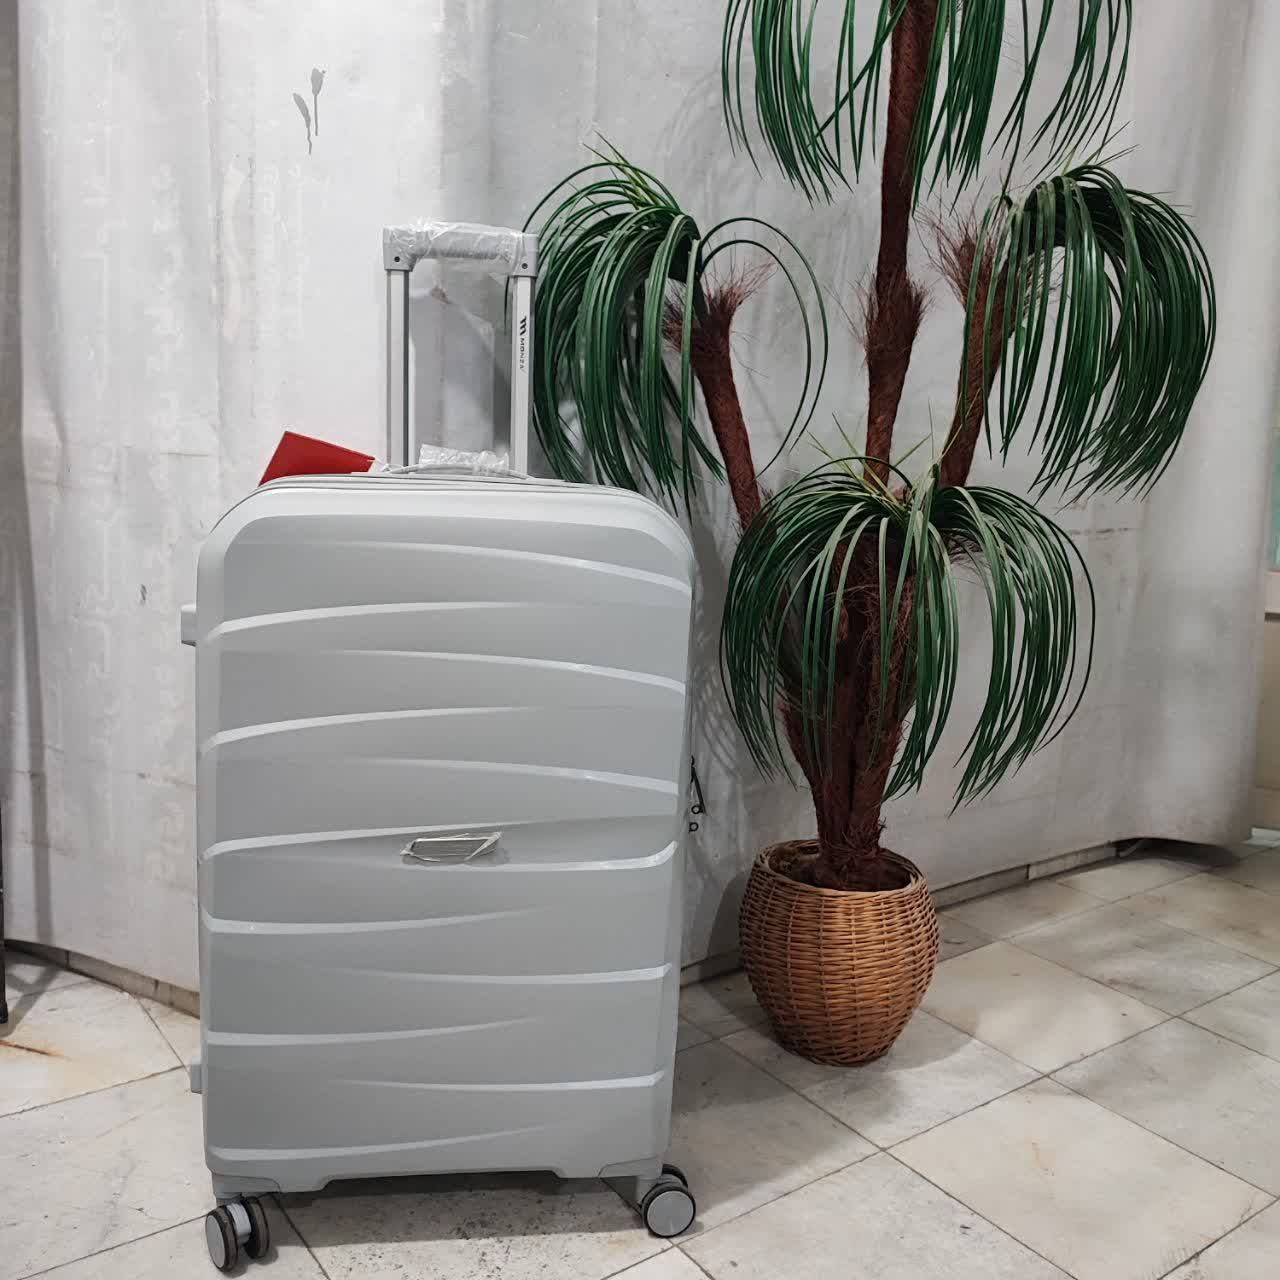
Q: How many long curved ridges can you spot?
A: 12